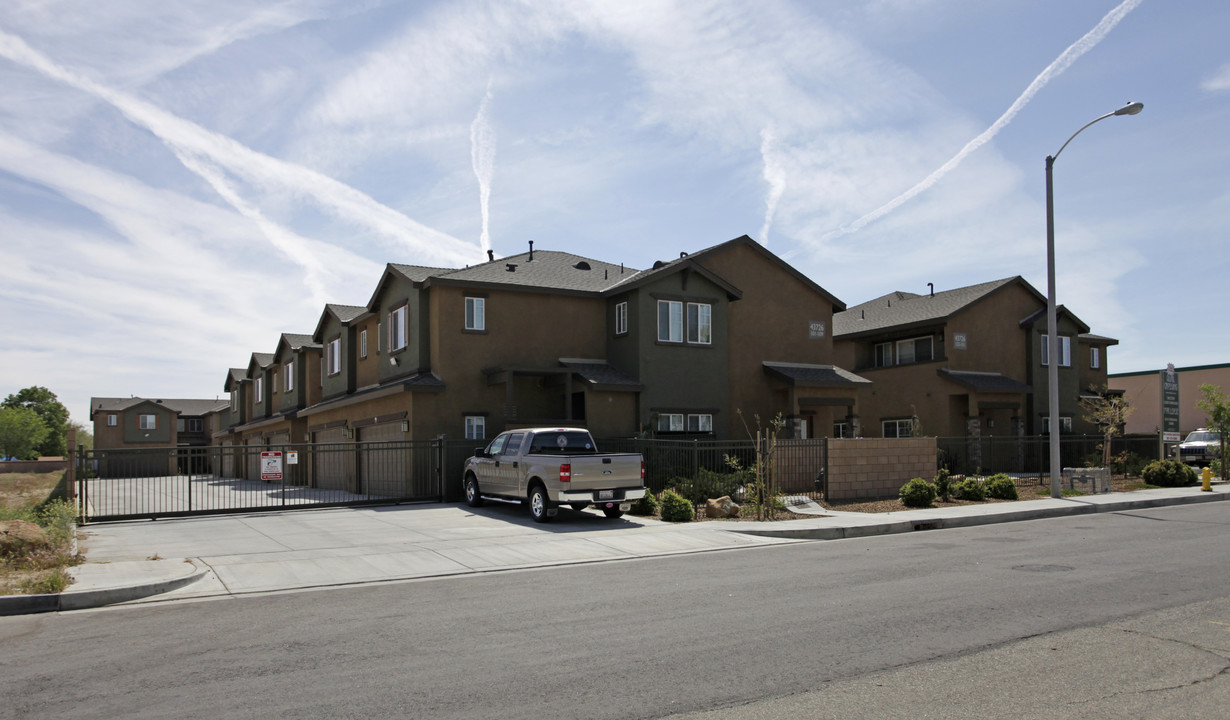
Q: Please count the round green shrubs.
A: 6